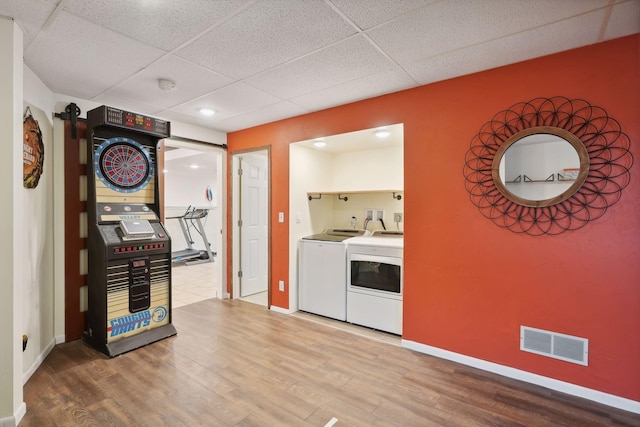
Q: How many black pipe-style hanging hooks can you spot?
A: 3